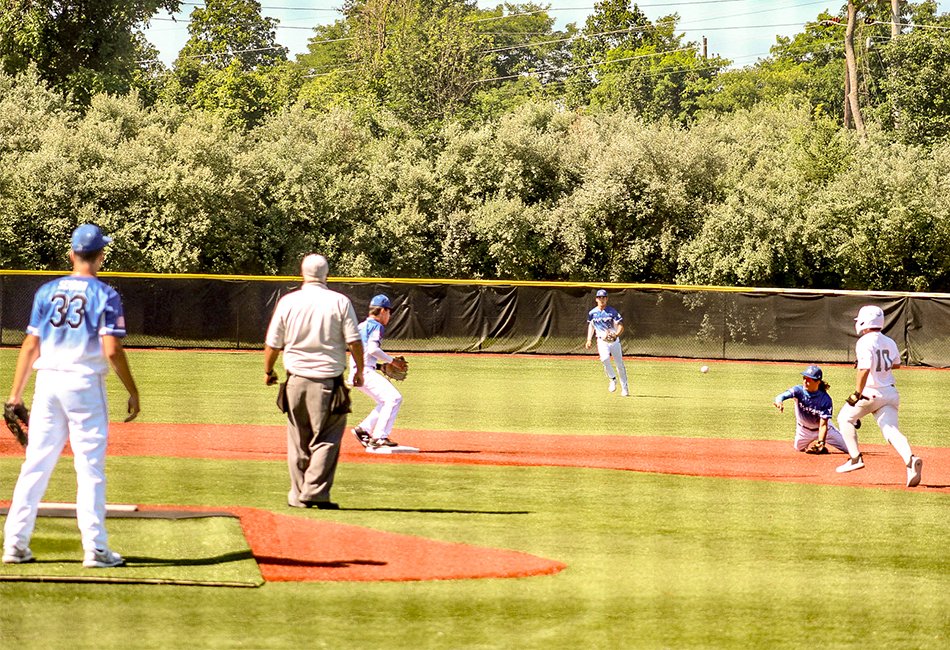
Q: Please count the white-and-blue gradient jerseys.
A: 4